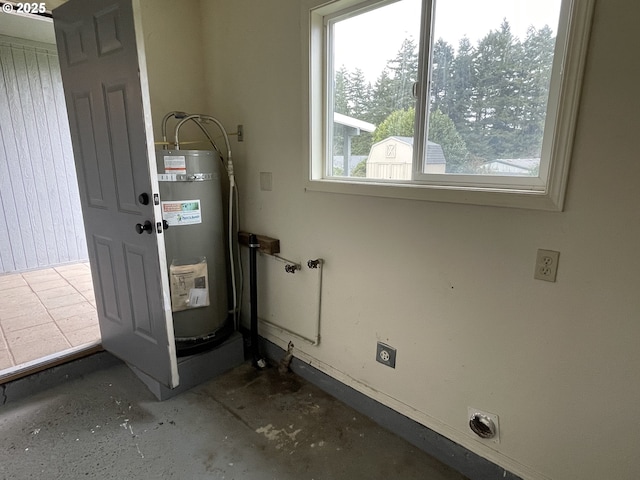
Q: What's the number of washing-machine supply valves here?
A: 2